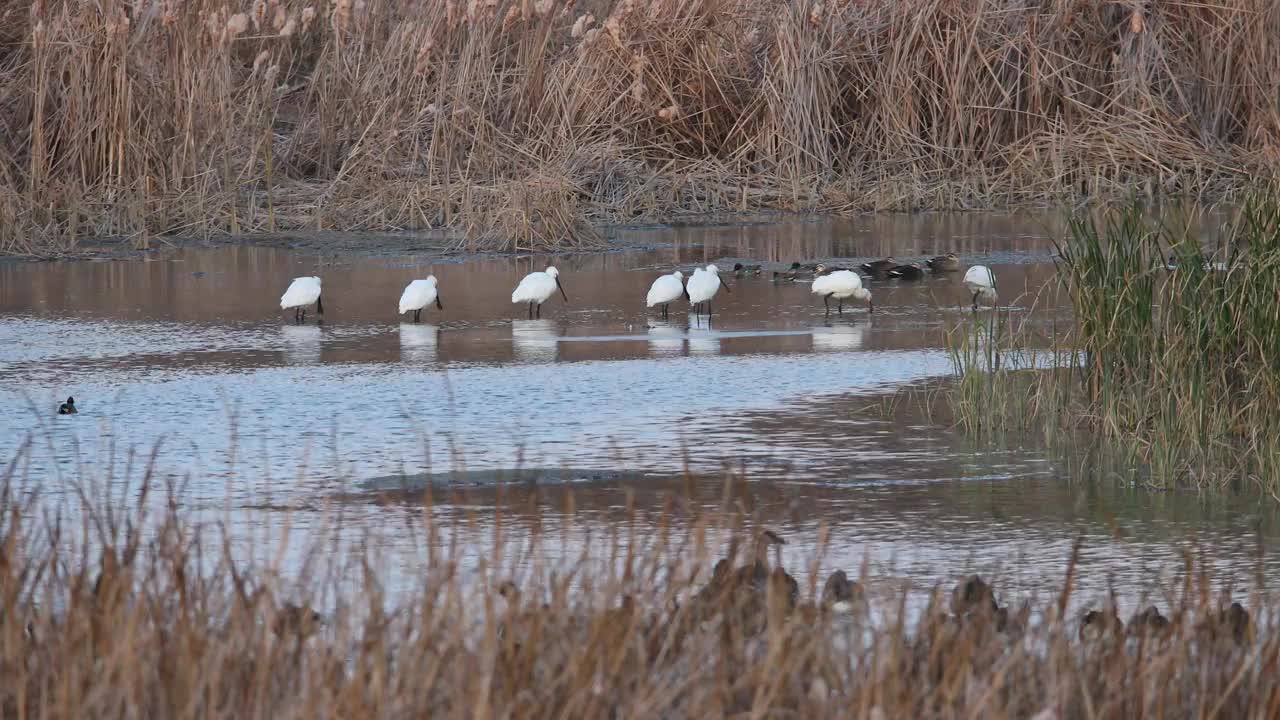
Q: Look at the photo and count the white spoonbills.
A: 7